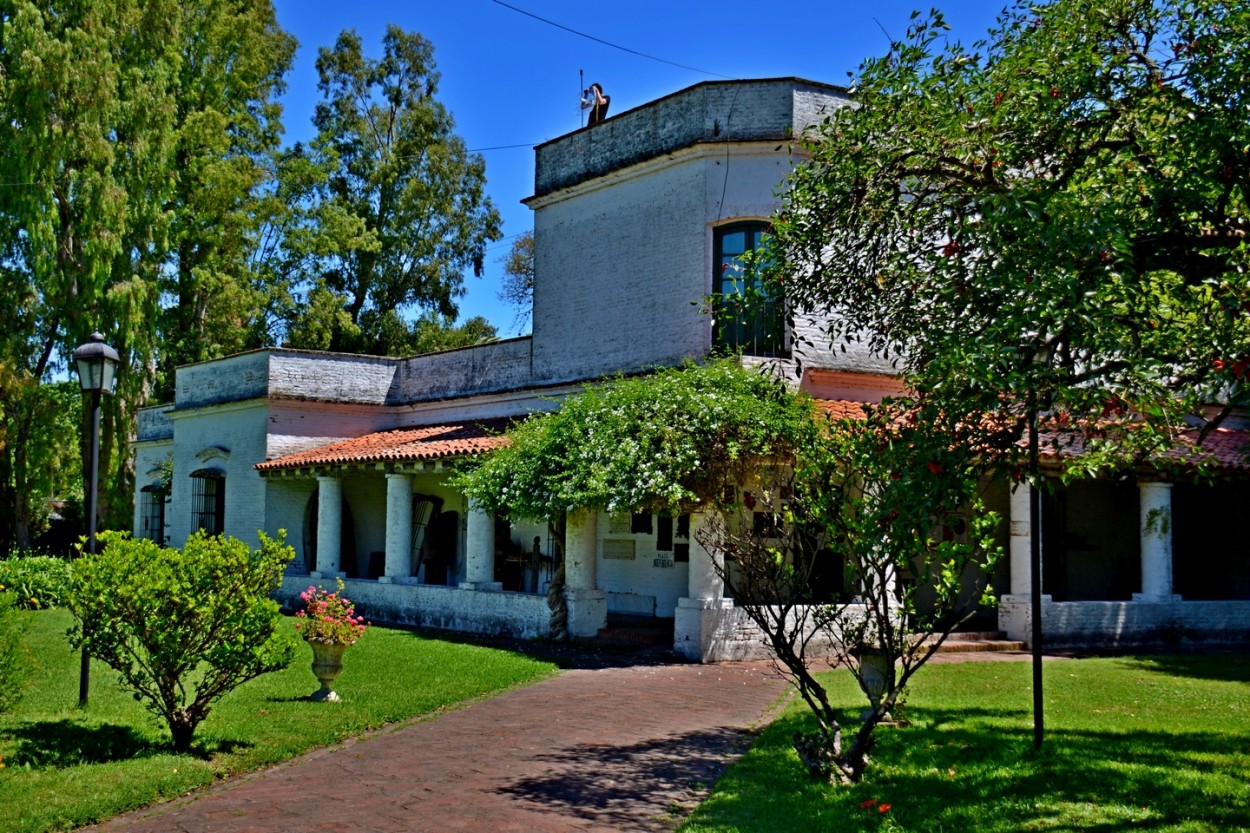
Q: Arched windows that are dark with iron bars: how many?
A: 2